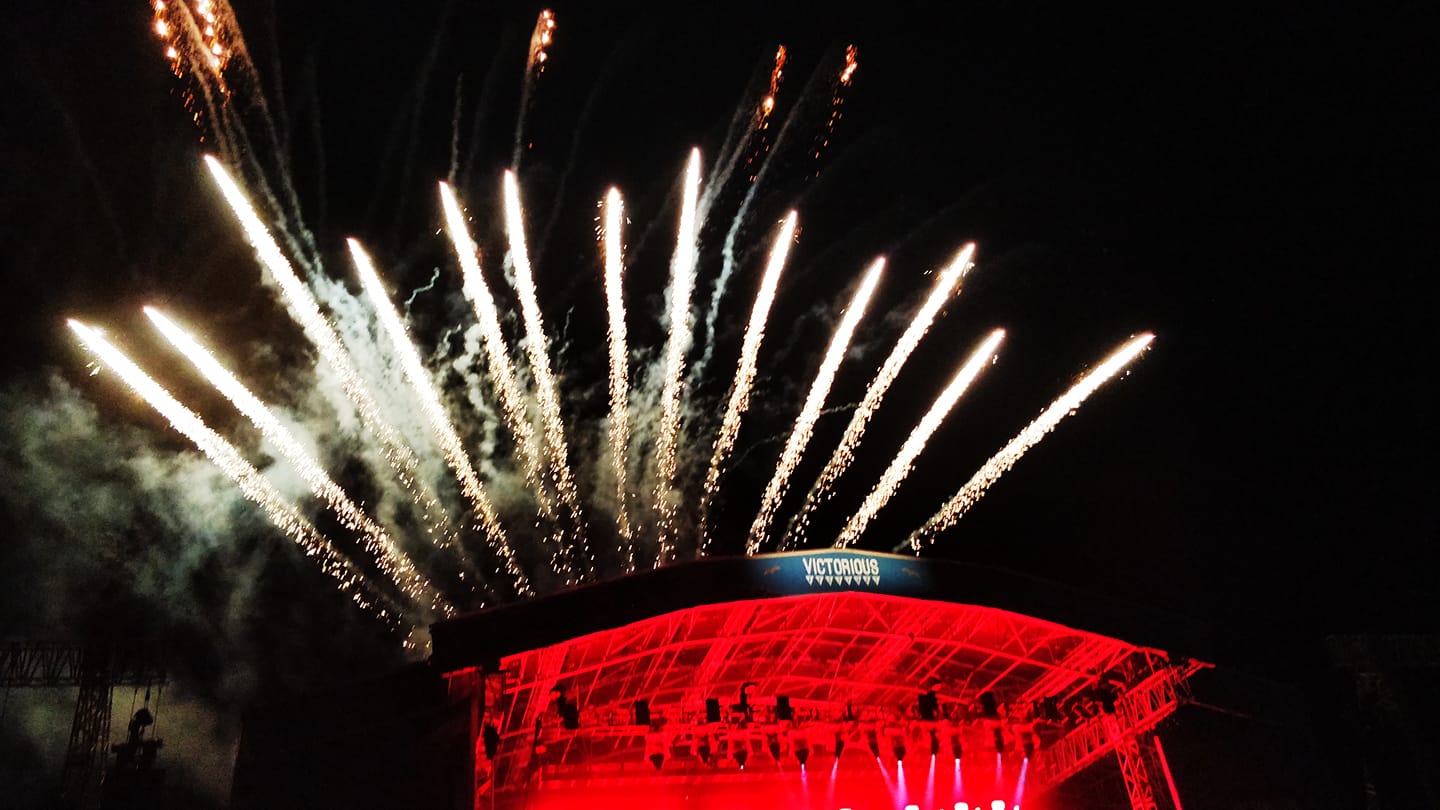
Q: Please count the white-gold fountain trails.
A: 13